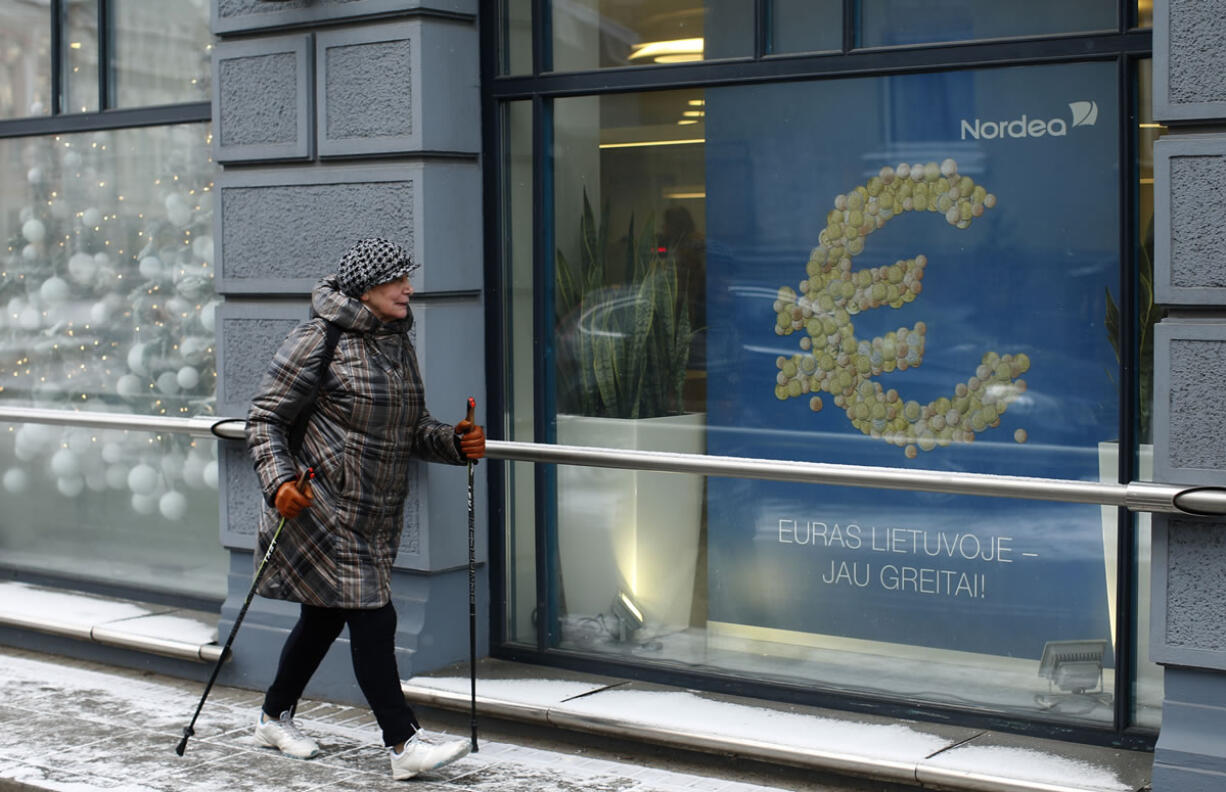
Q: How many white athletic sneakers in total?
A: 2